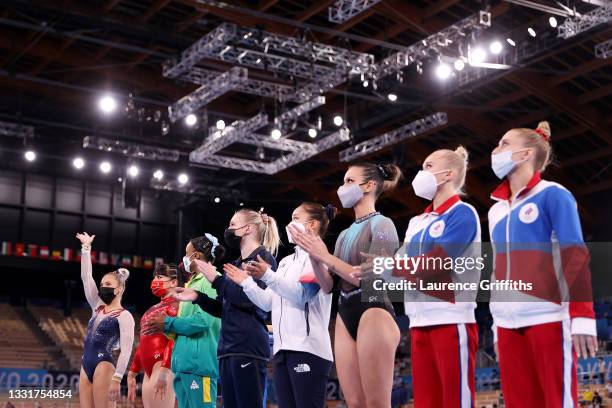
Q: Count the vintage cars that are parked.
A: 0